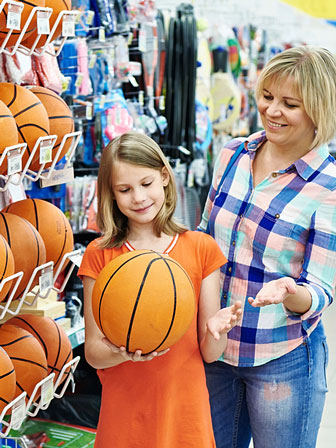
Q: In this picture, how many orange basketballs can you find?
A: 12